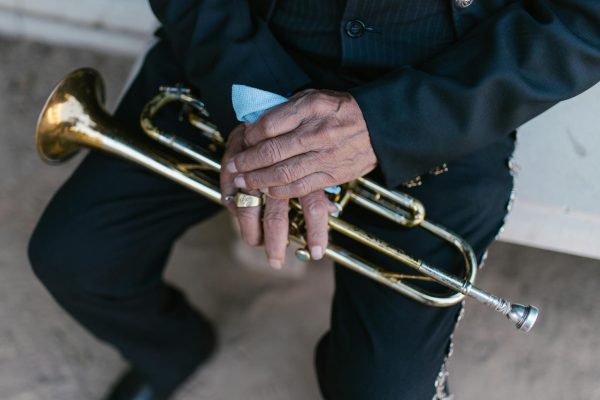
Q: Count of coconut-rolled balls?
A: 0